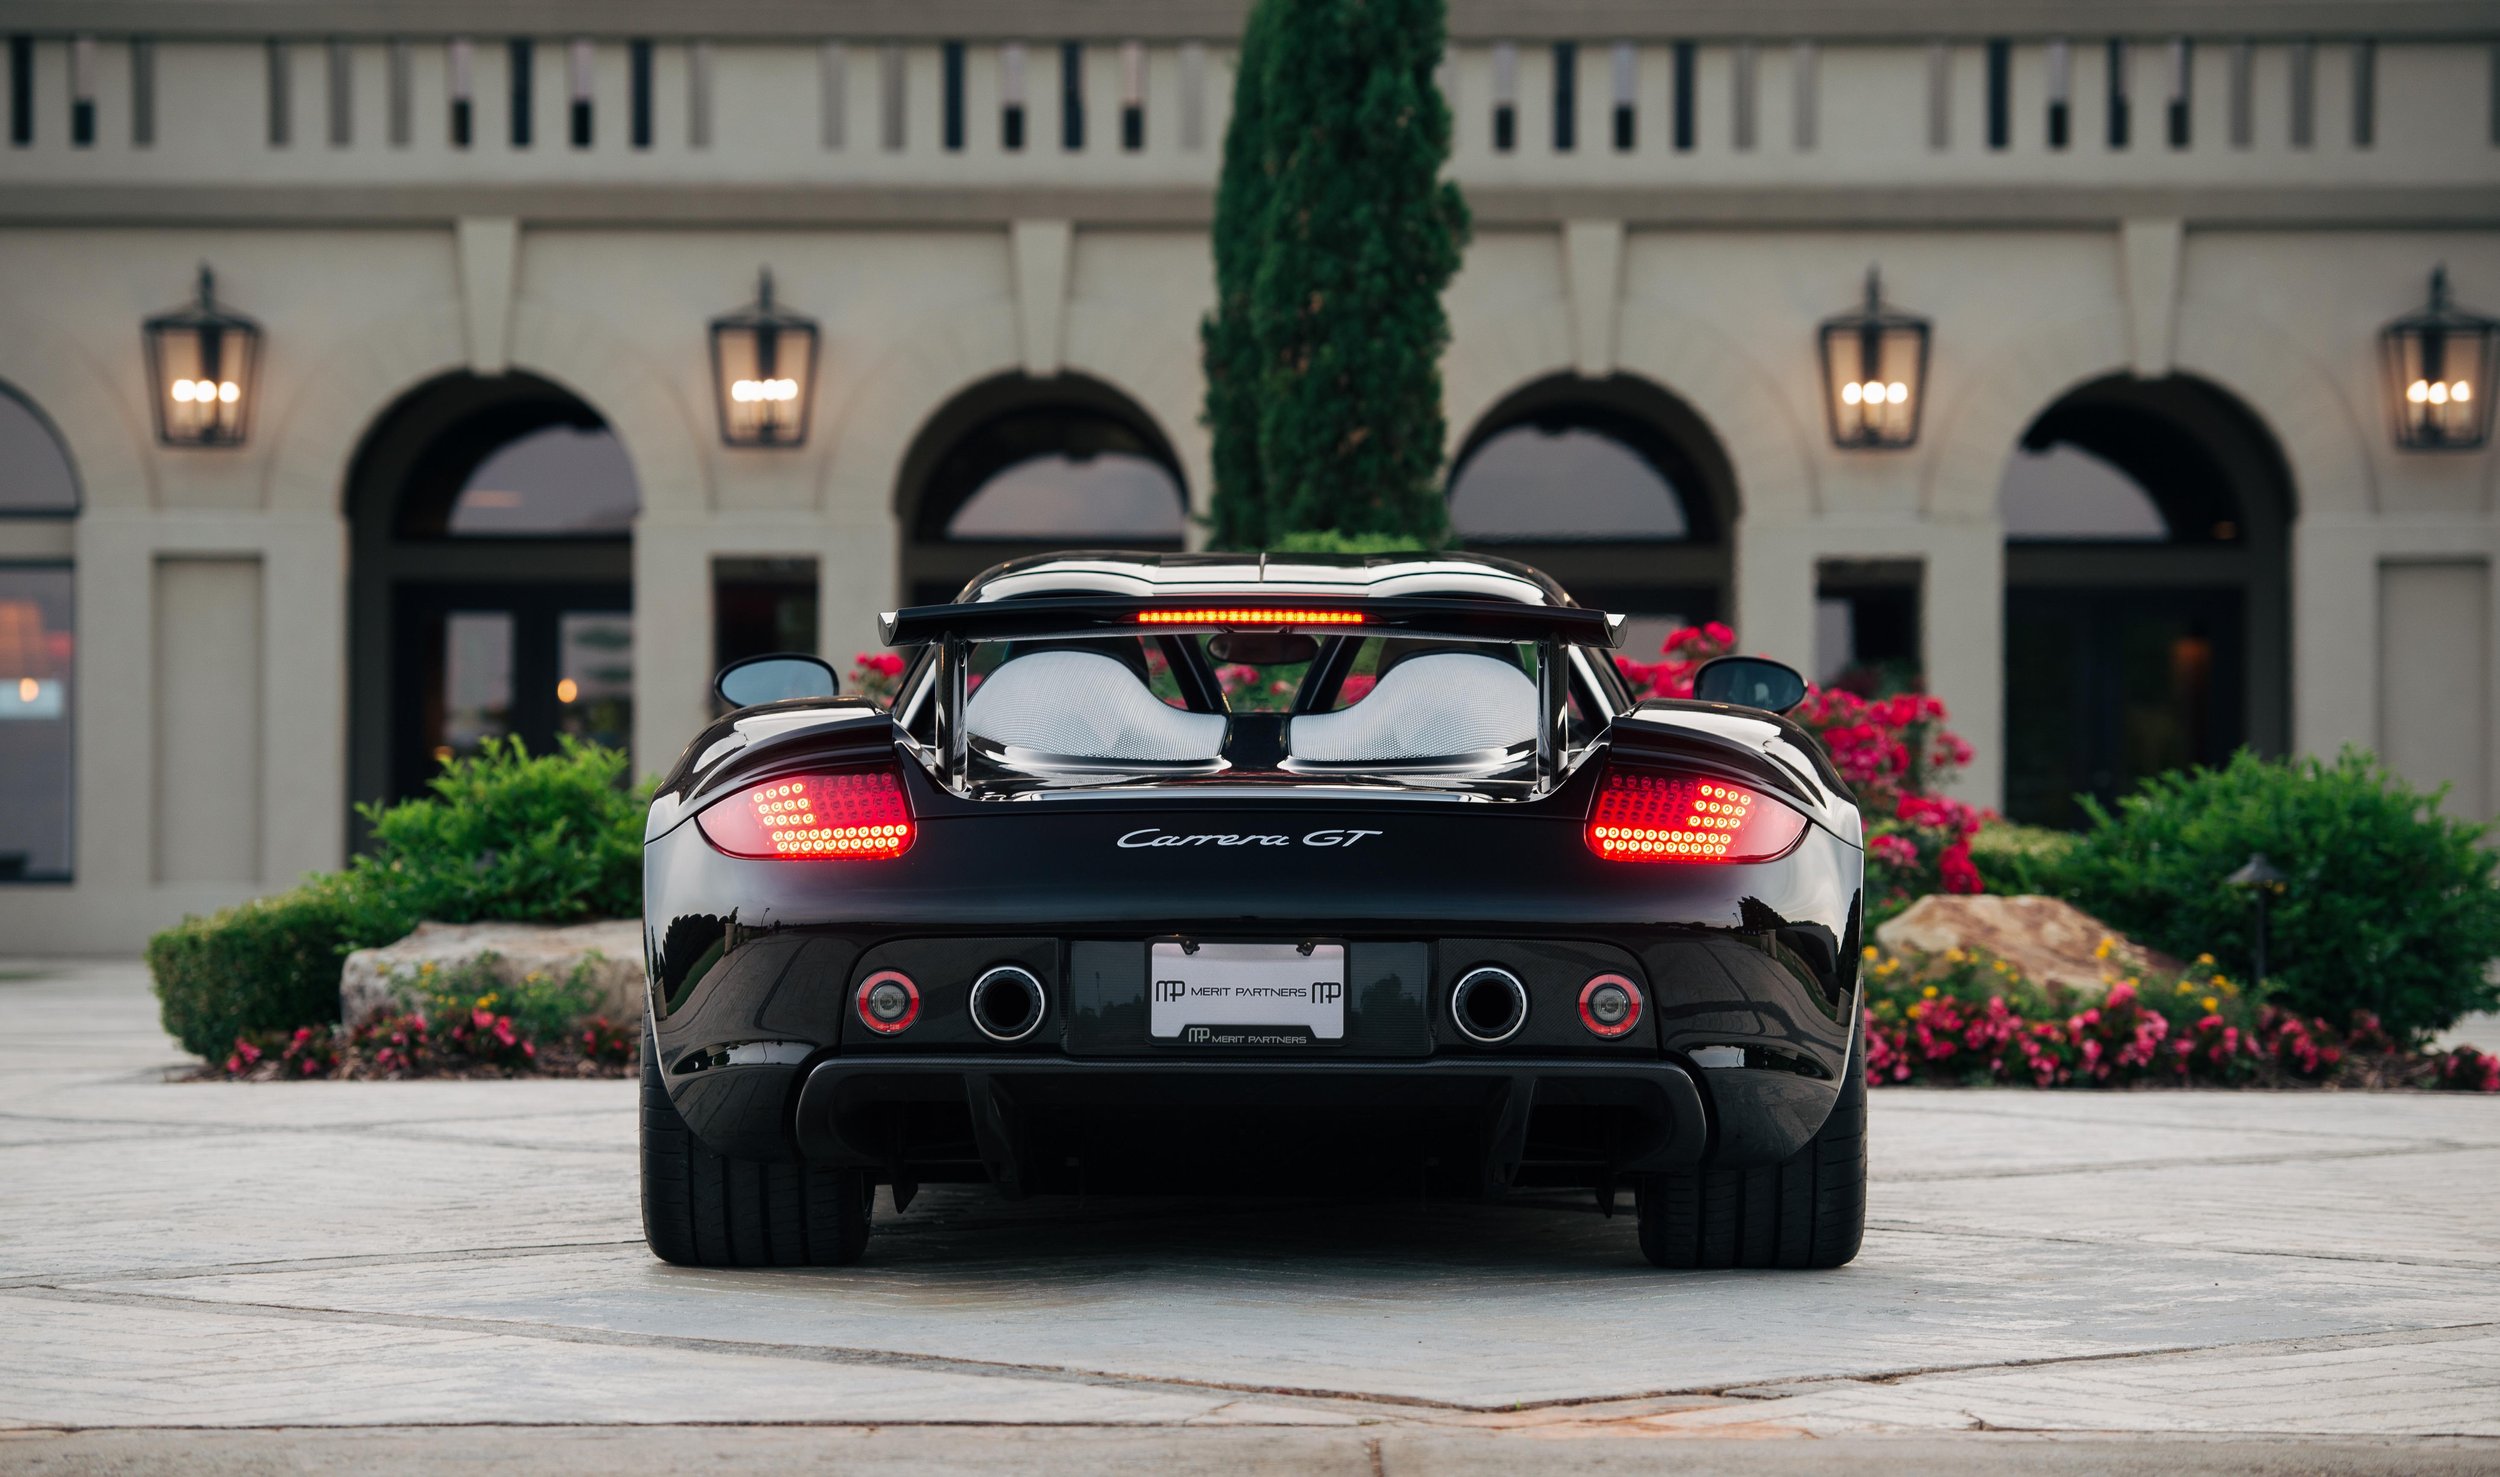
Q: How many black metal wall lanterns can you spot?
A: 4